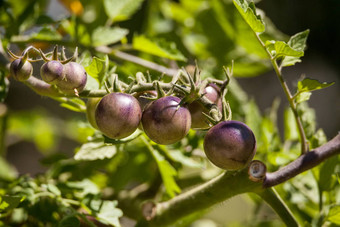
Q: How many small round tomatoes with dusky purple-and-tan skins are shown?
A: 7